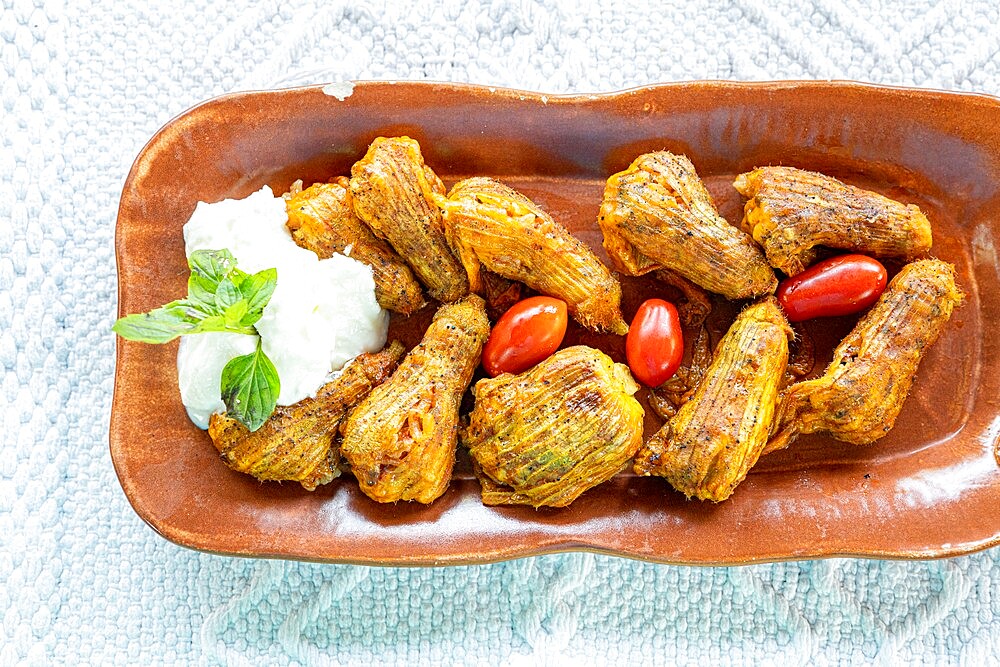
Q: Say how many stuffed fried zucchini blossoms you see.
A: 10